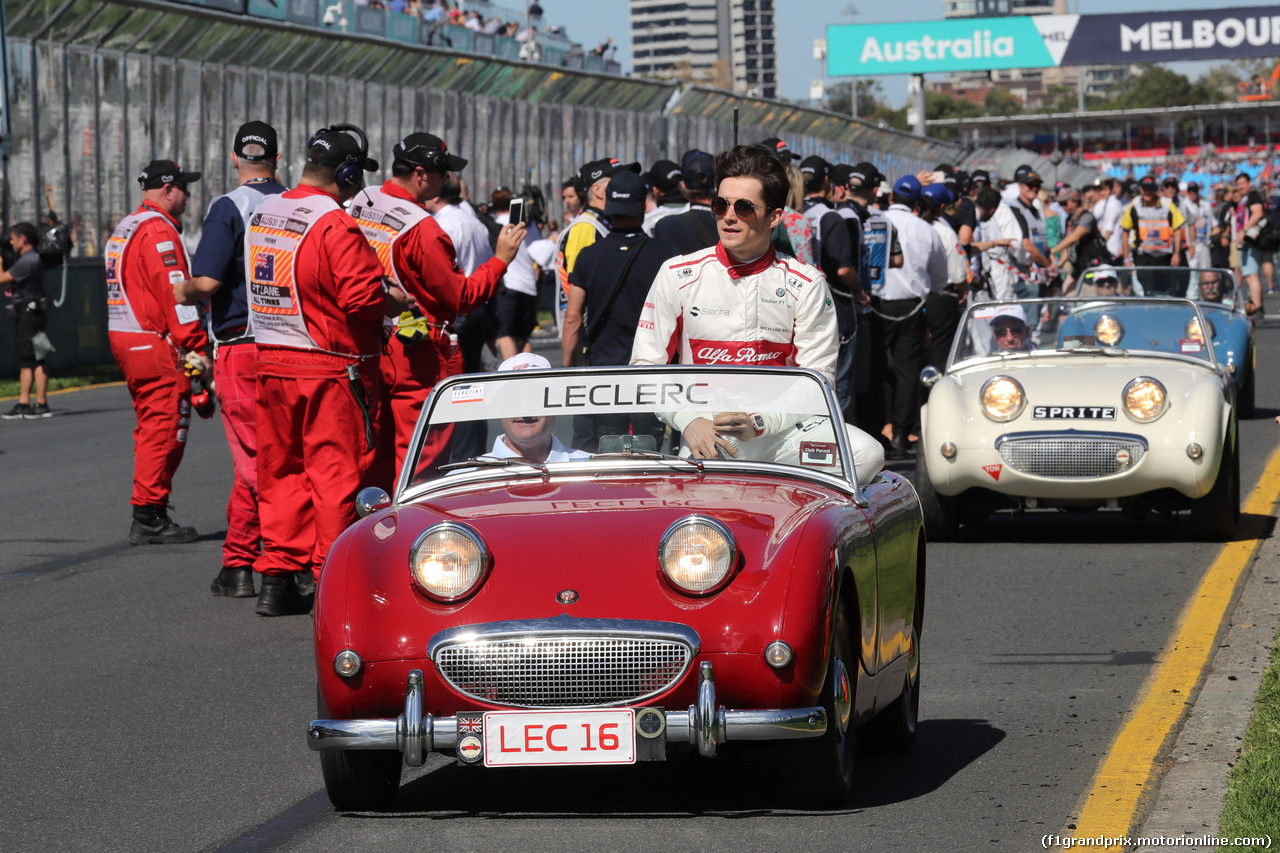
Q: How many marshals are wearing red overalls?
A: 3